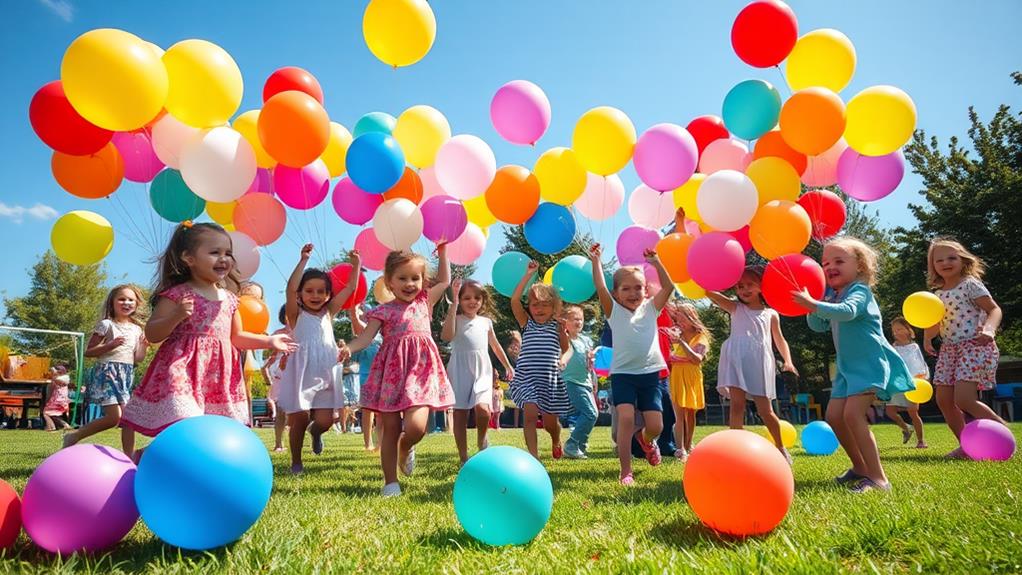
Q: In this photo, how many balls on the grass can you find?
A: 8